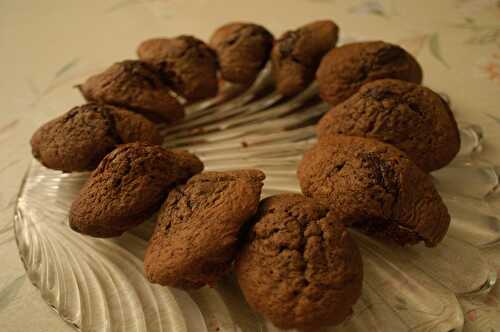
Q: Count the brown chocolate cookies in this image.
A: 11